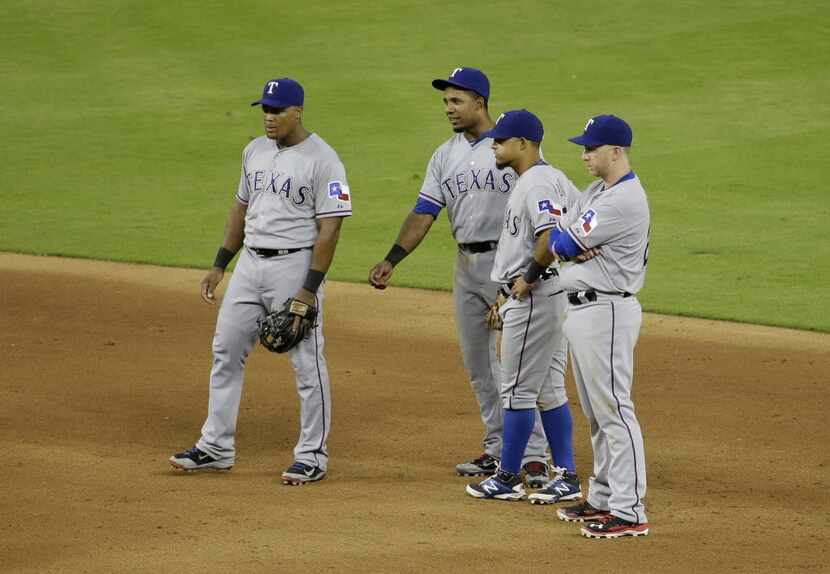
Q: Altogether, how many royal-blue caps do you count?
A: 4